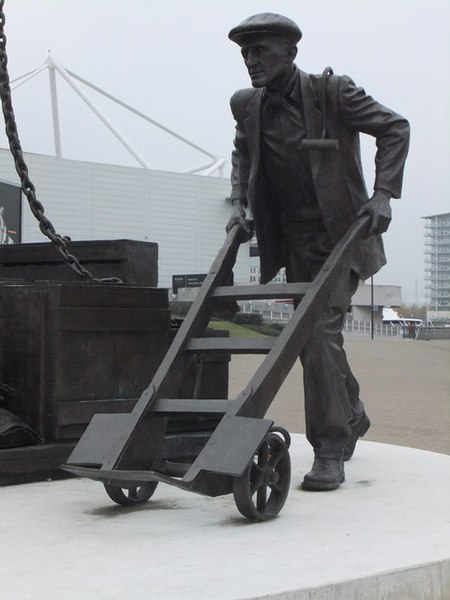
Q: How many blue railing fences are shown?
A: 0